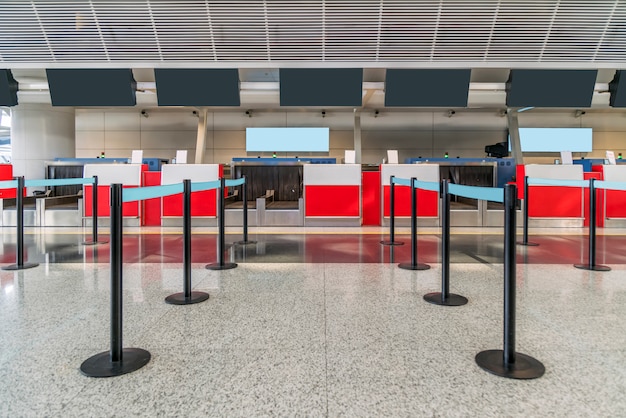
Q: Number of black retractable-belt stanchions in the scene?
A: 12